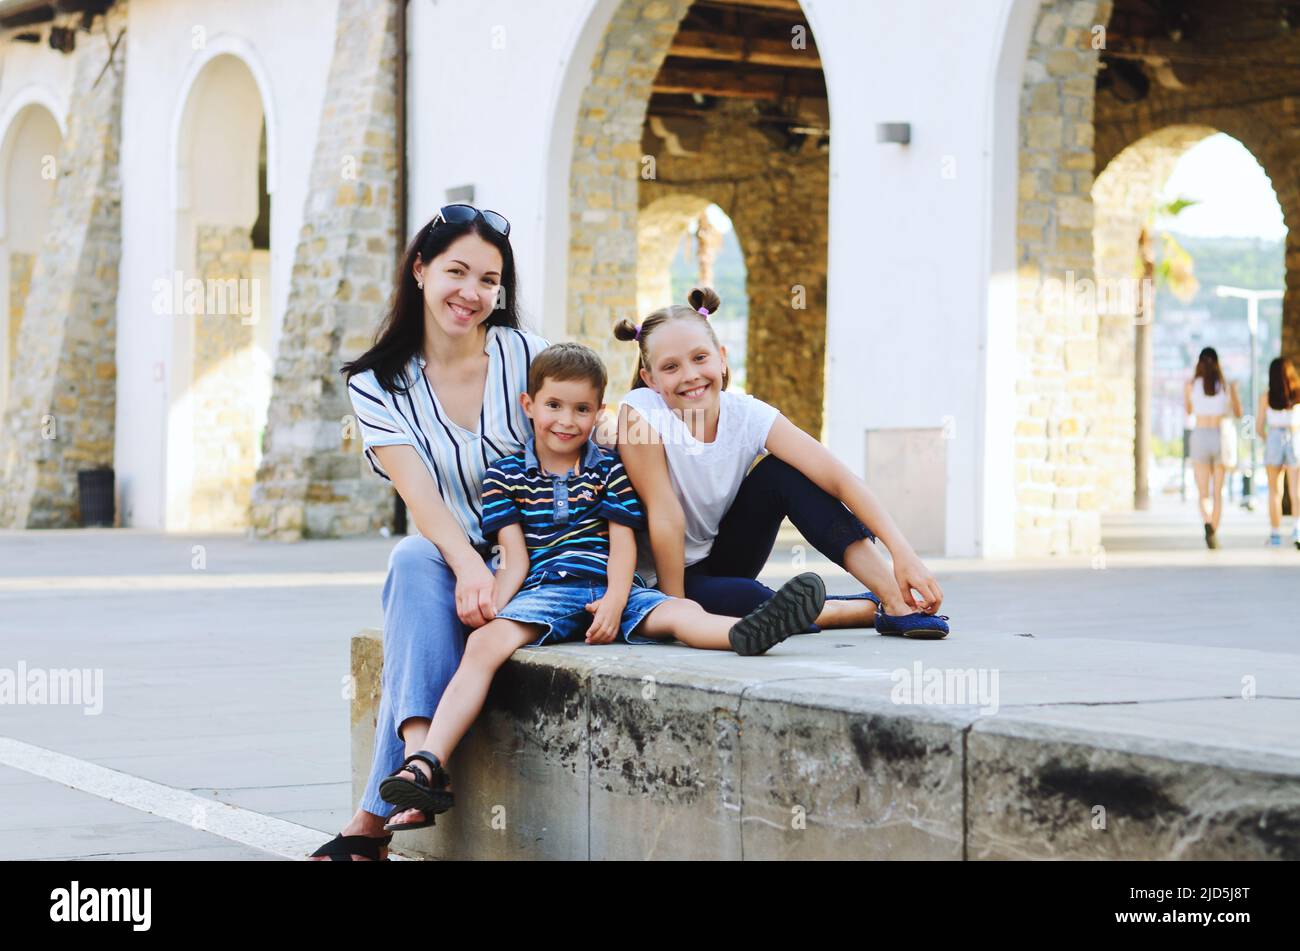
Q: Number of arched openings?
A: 6